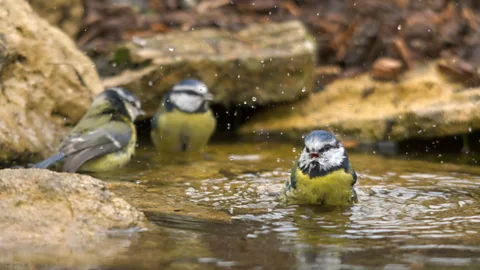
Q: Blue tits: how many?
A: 3